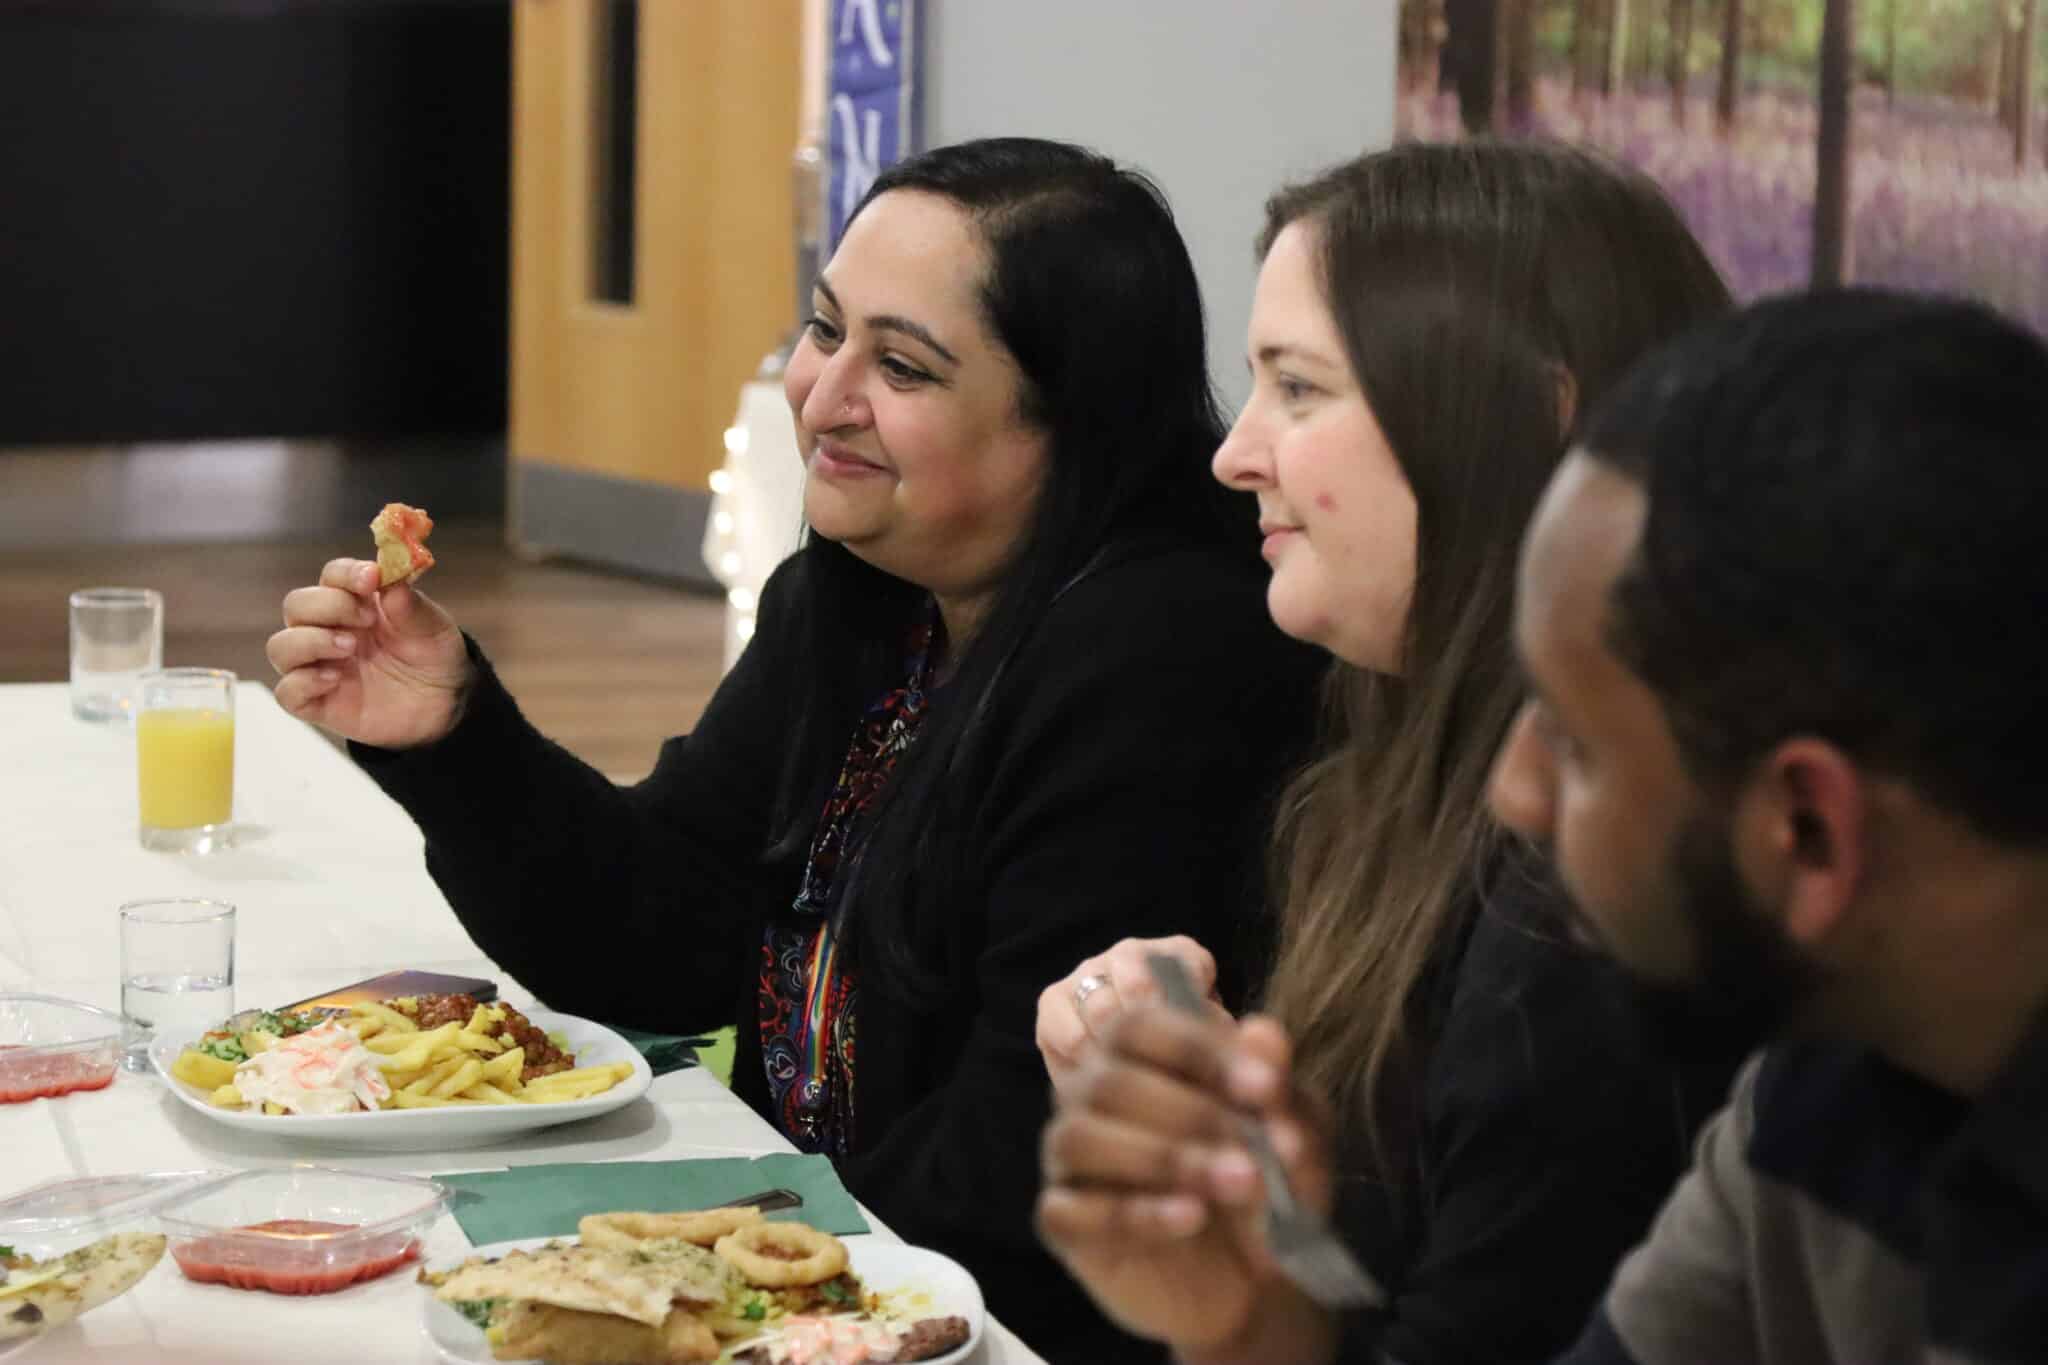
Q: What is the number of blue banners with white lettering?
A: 1